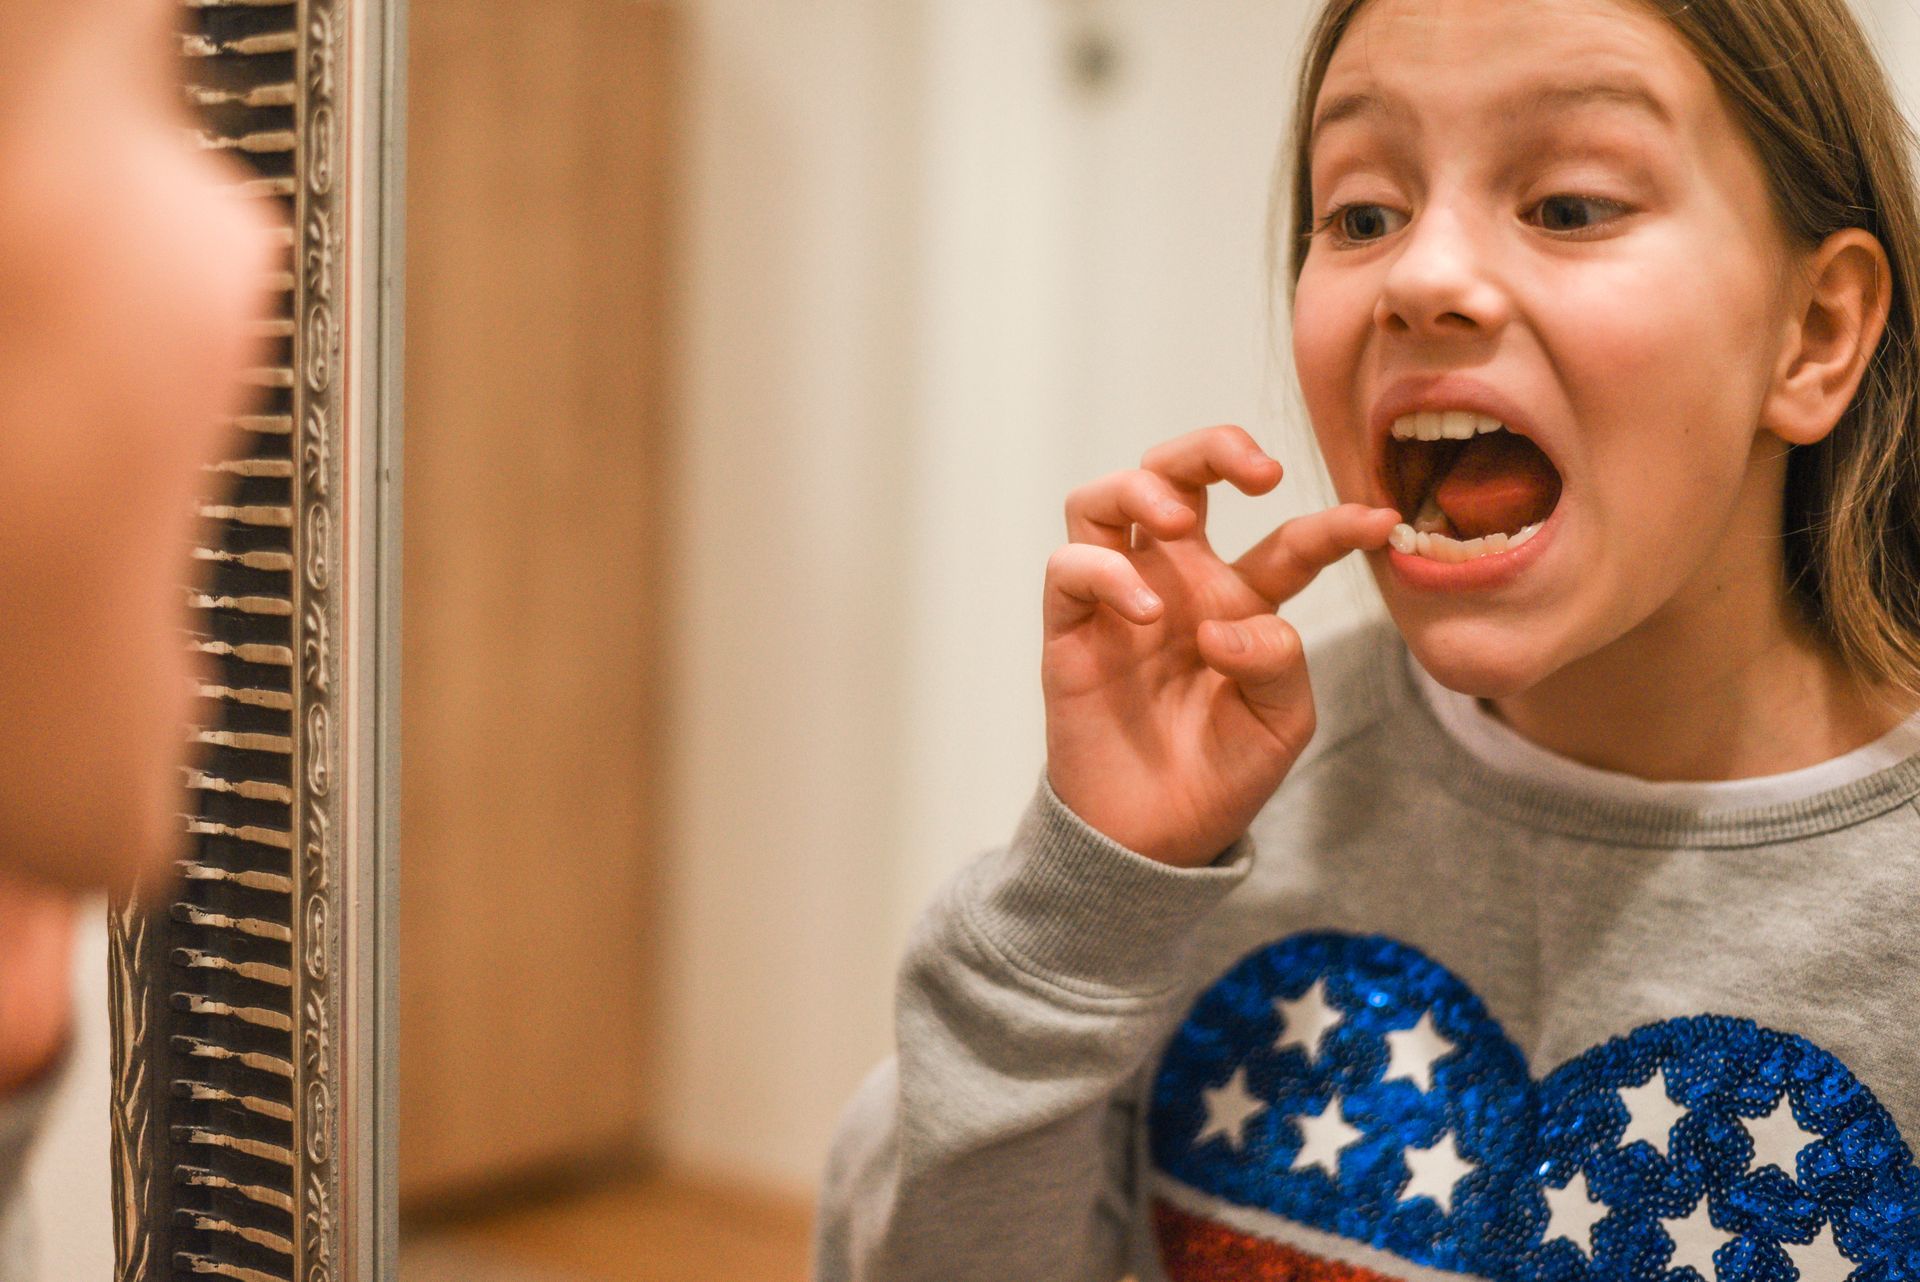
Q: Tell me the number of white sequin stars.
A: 10